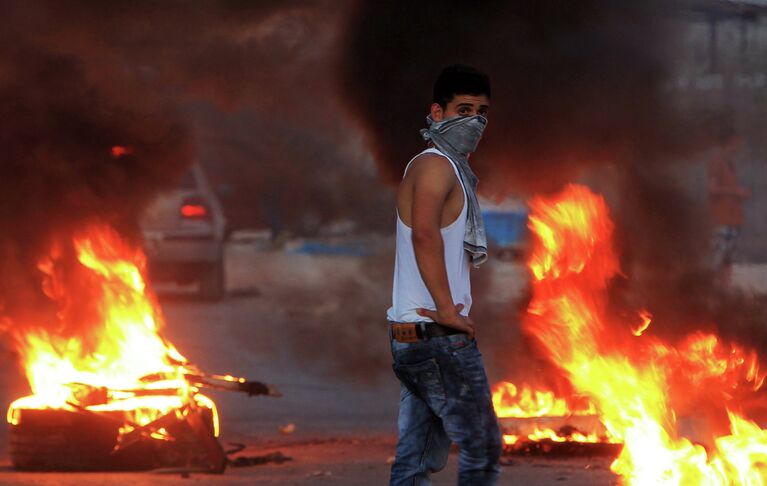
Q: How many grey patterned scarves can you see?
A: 1